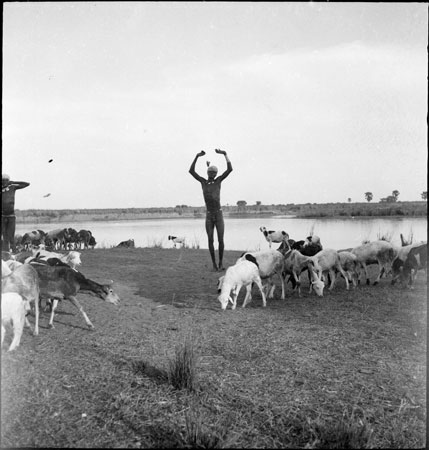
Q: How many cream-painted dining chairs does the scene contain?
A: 0